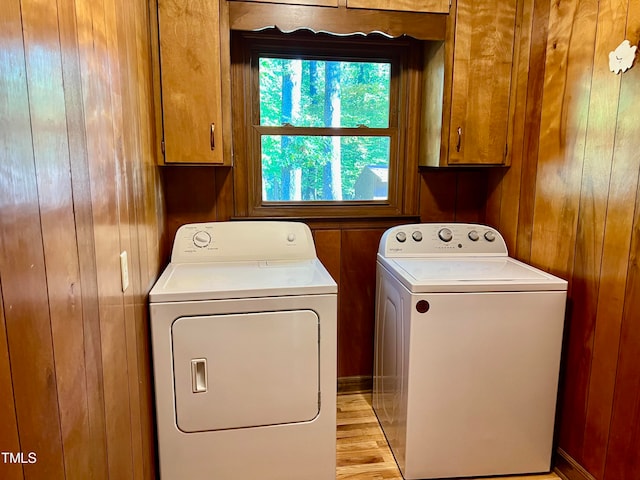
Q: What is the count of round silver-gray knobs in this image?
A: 5